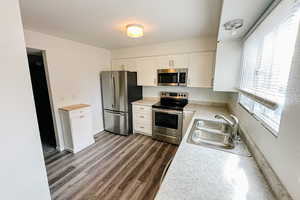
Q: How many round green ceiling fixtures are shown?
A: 0